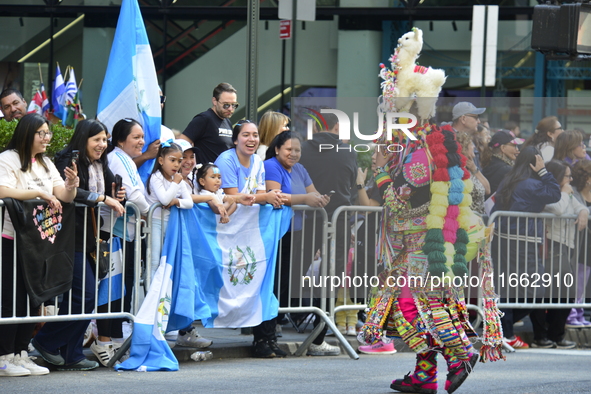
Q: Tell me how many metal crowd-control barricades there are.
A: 4